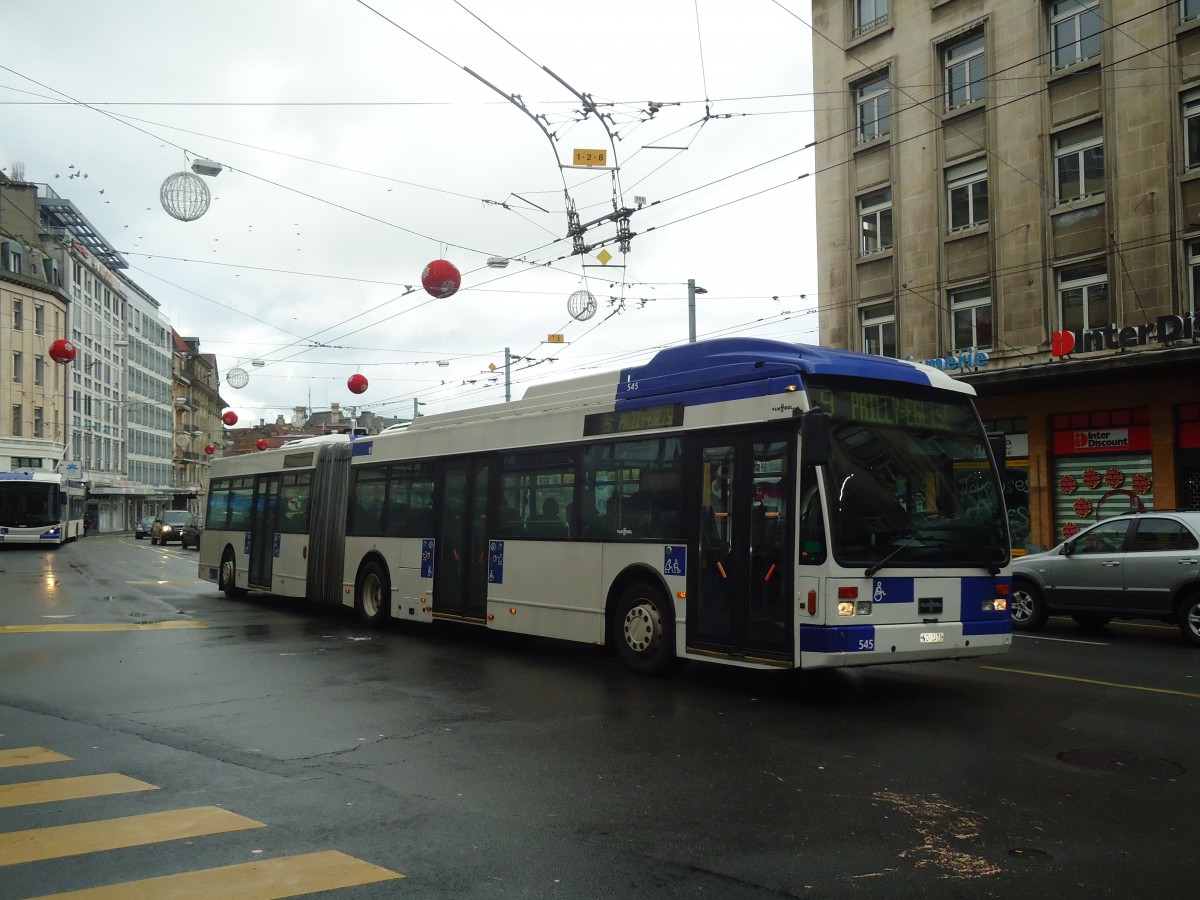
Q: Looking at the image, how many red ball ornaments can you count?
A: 6